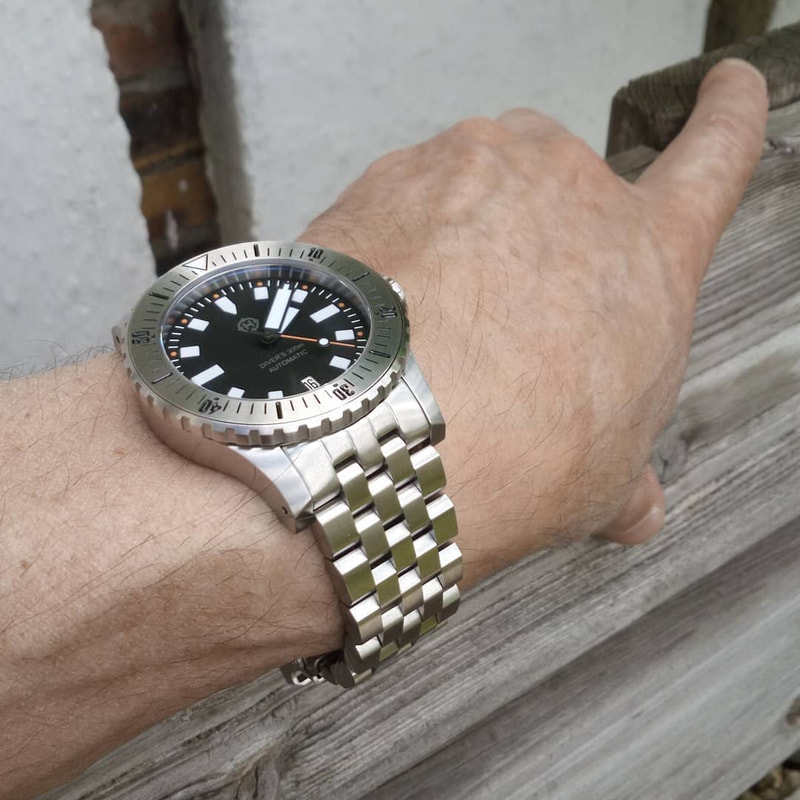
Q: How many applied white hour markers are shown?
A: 11